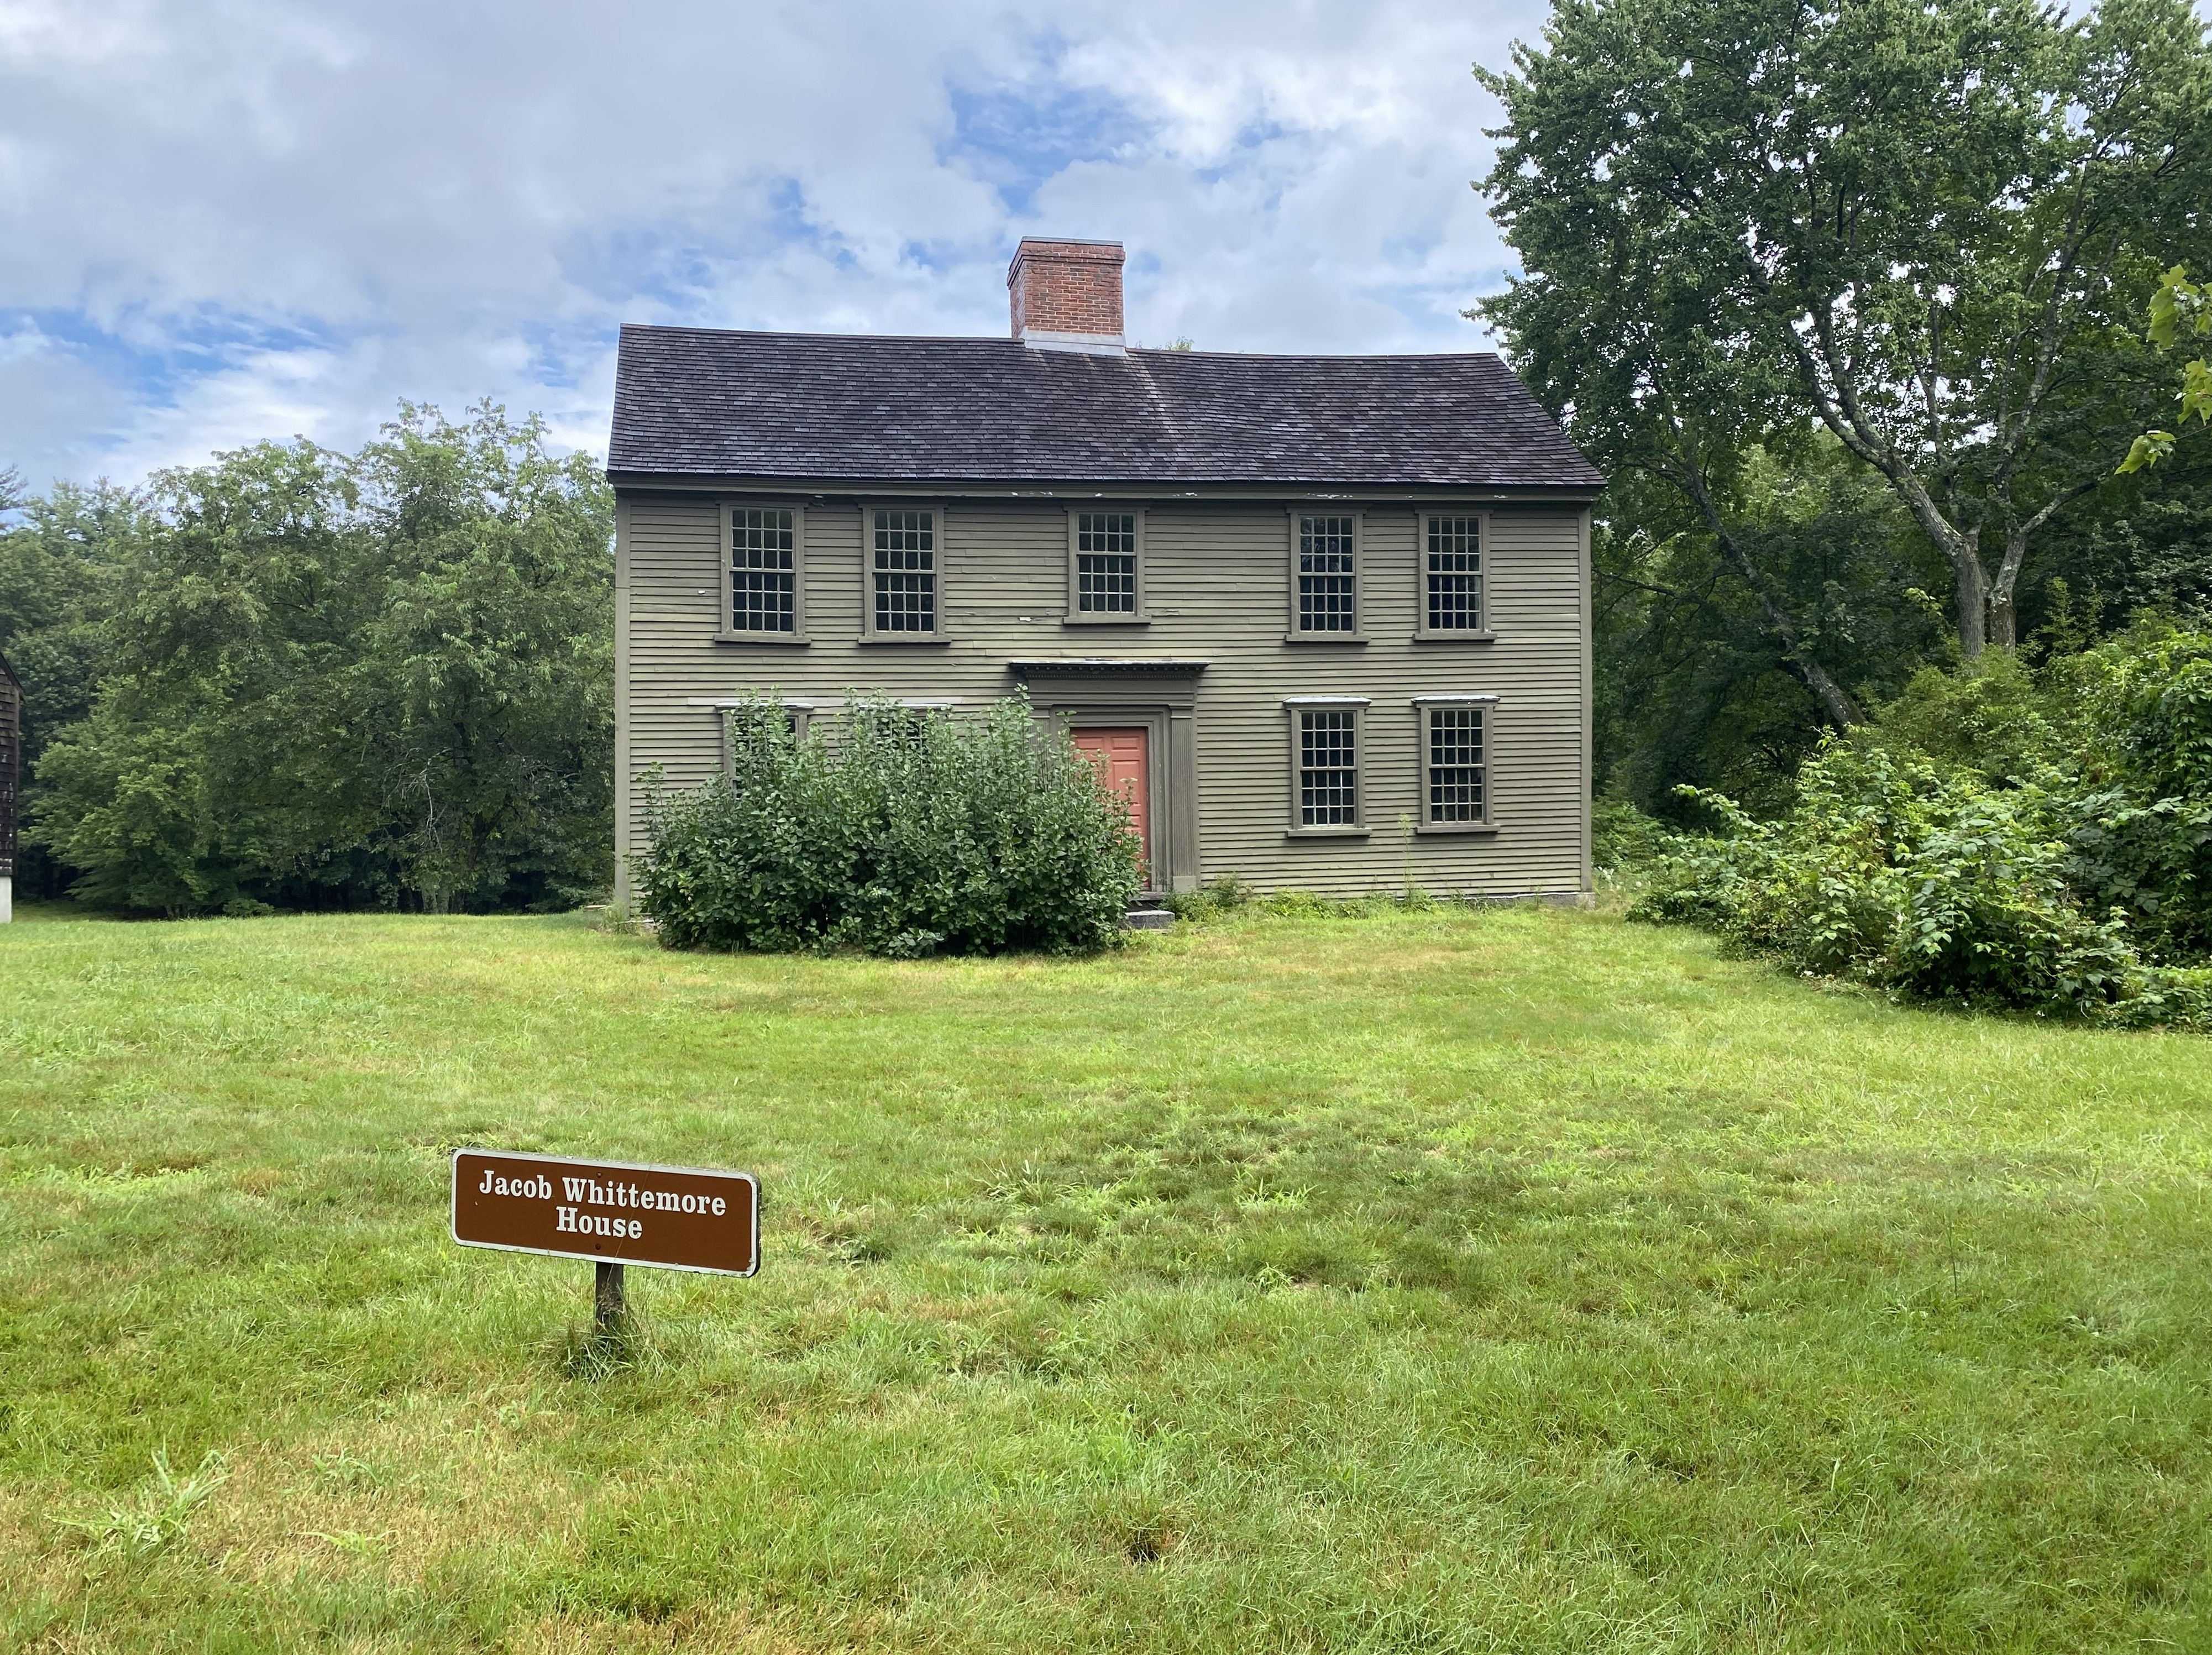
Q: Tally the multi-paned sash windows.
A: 9